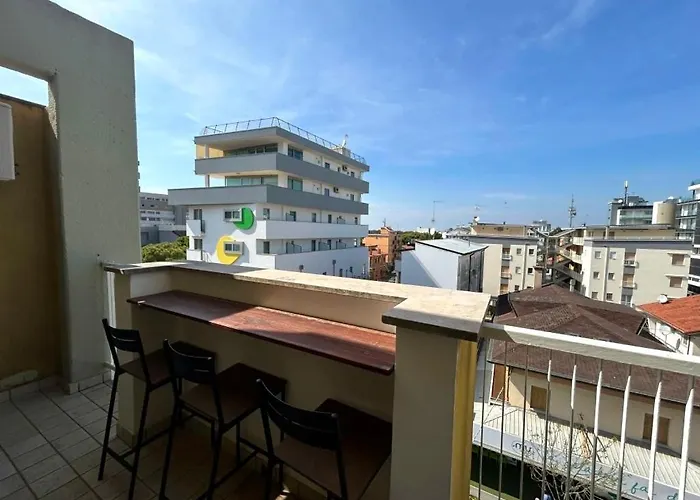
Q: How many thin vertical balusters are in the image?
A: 9